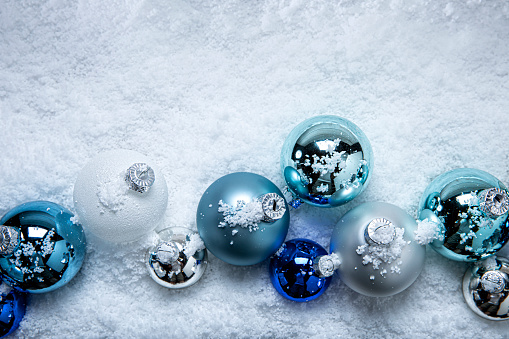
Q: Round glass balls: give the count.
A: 10